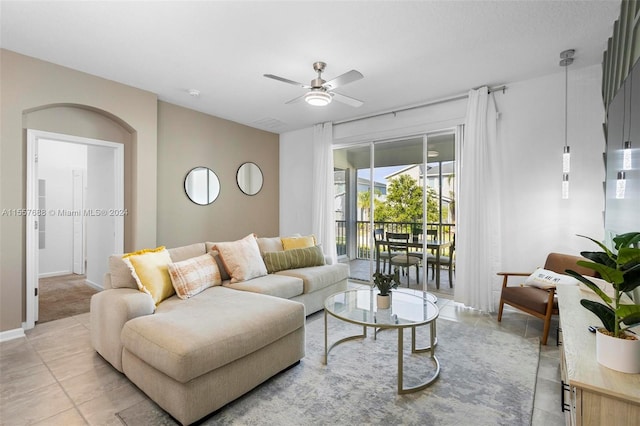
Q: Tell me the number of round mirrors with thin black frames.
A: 2